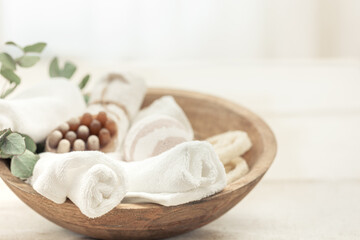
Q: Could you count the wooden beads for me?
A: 13